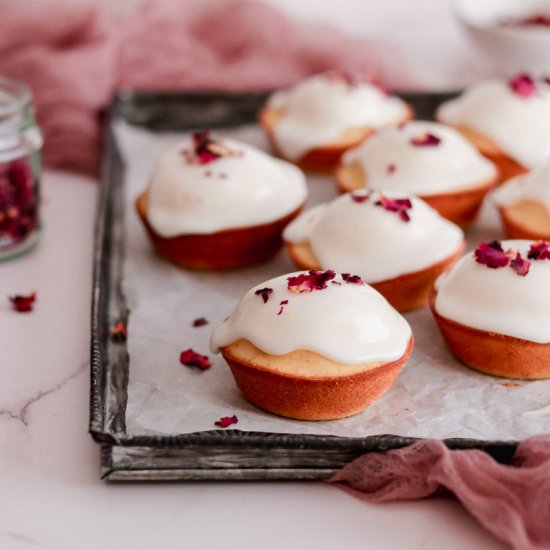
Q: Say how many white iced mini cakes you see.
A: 8